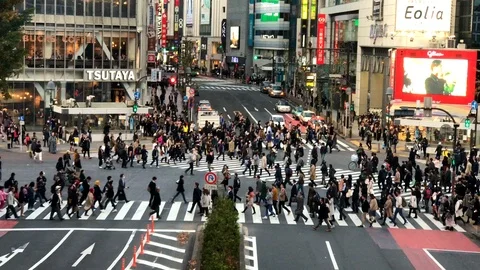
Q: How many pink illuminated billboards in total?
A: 1